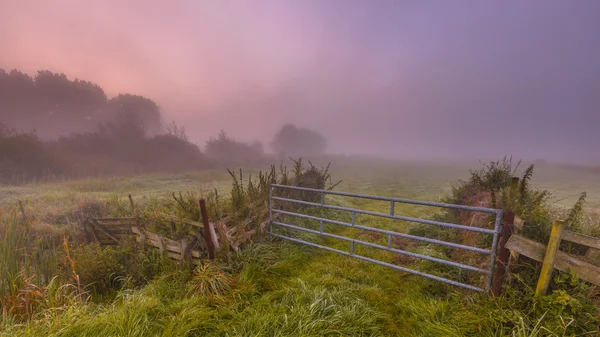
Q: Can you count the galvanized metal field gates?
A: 1